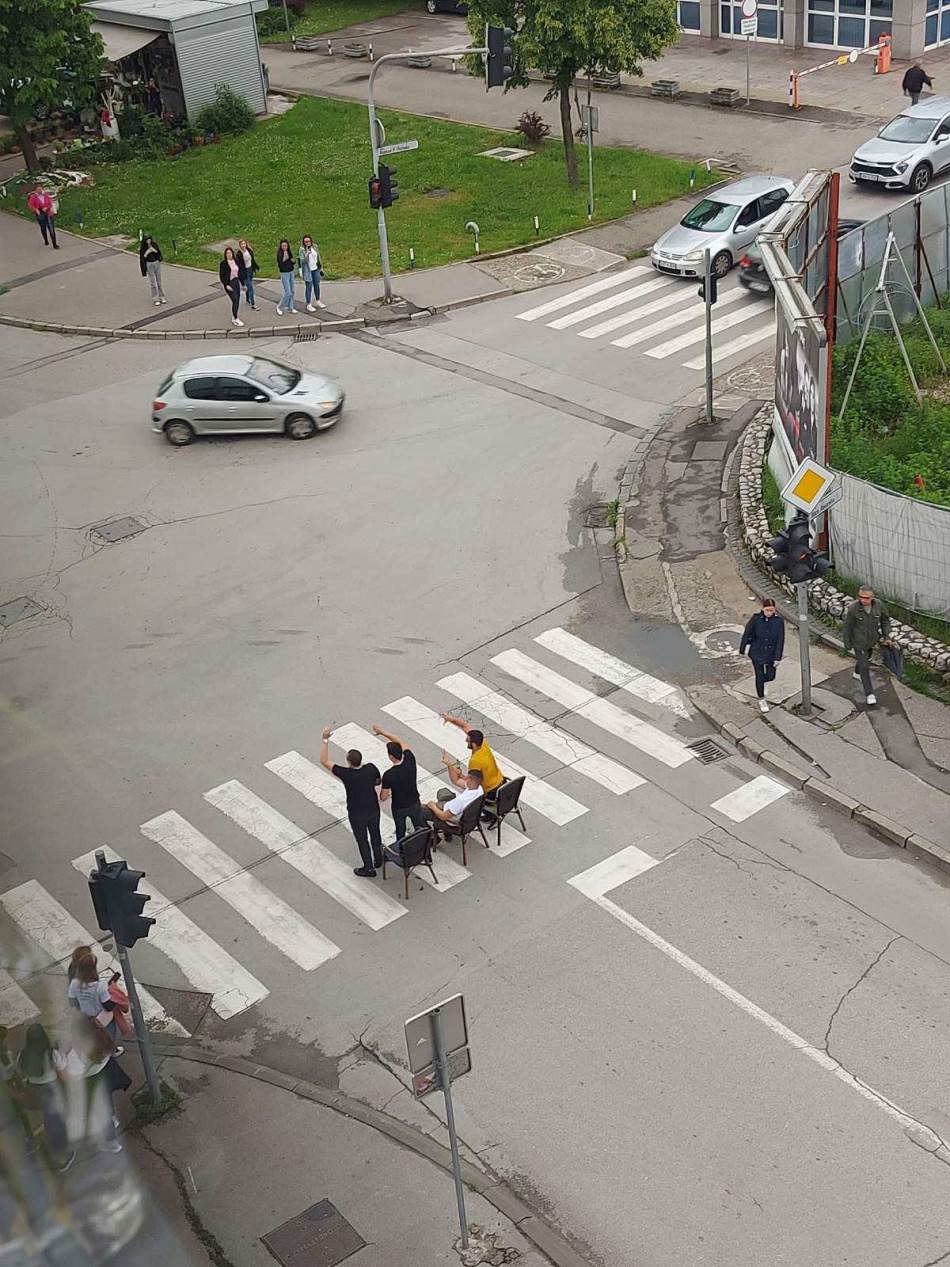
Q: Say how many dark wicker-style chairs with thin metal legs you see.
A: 3